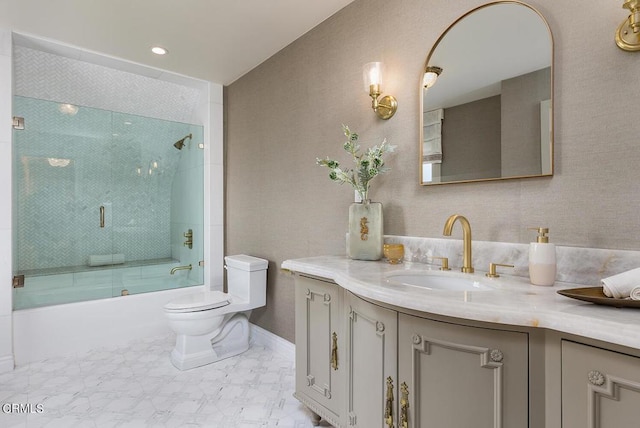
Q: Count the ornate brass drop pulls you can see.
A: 3